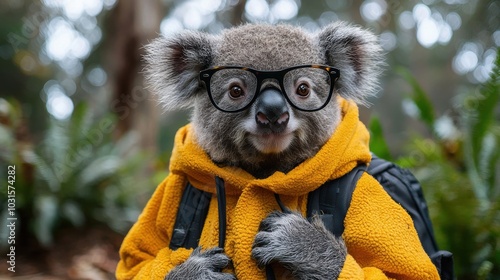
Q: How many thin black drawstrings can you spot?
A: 2